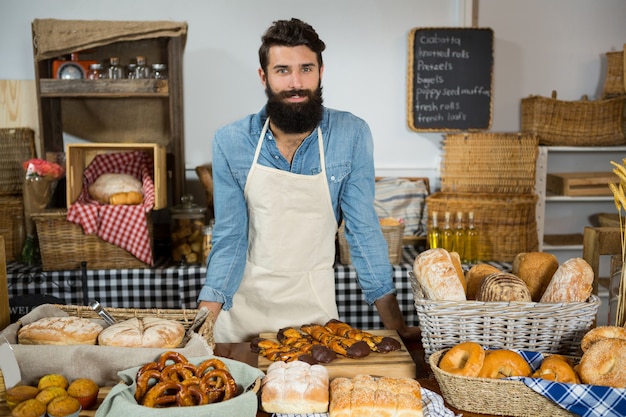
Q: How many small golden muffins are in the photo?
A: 6